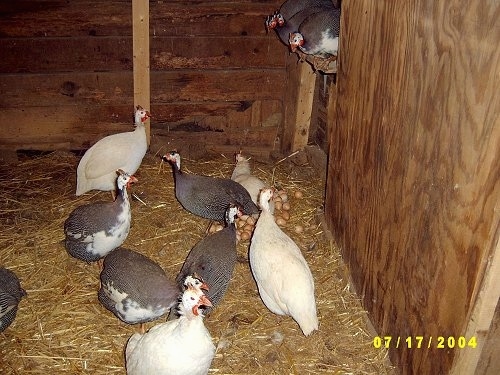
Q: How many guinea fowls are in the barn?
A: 12